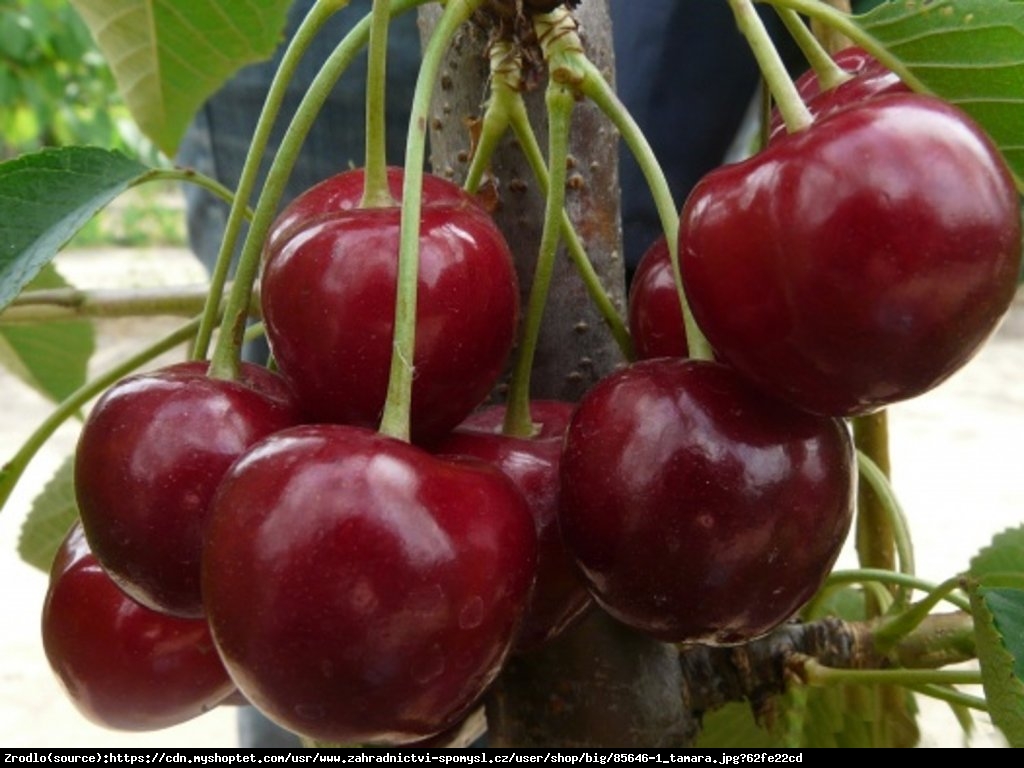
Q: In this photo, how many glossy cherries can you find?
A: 9